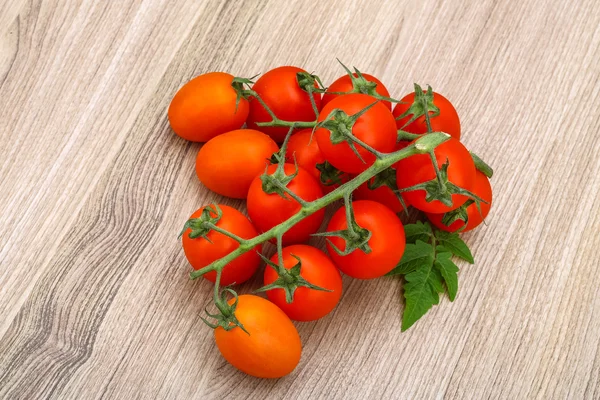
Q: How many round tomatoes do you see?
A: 12